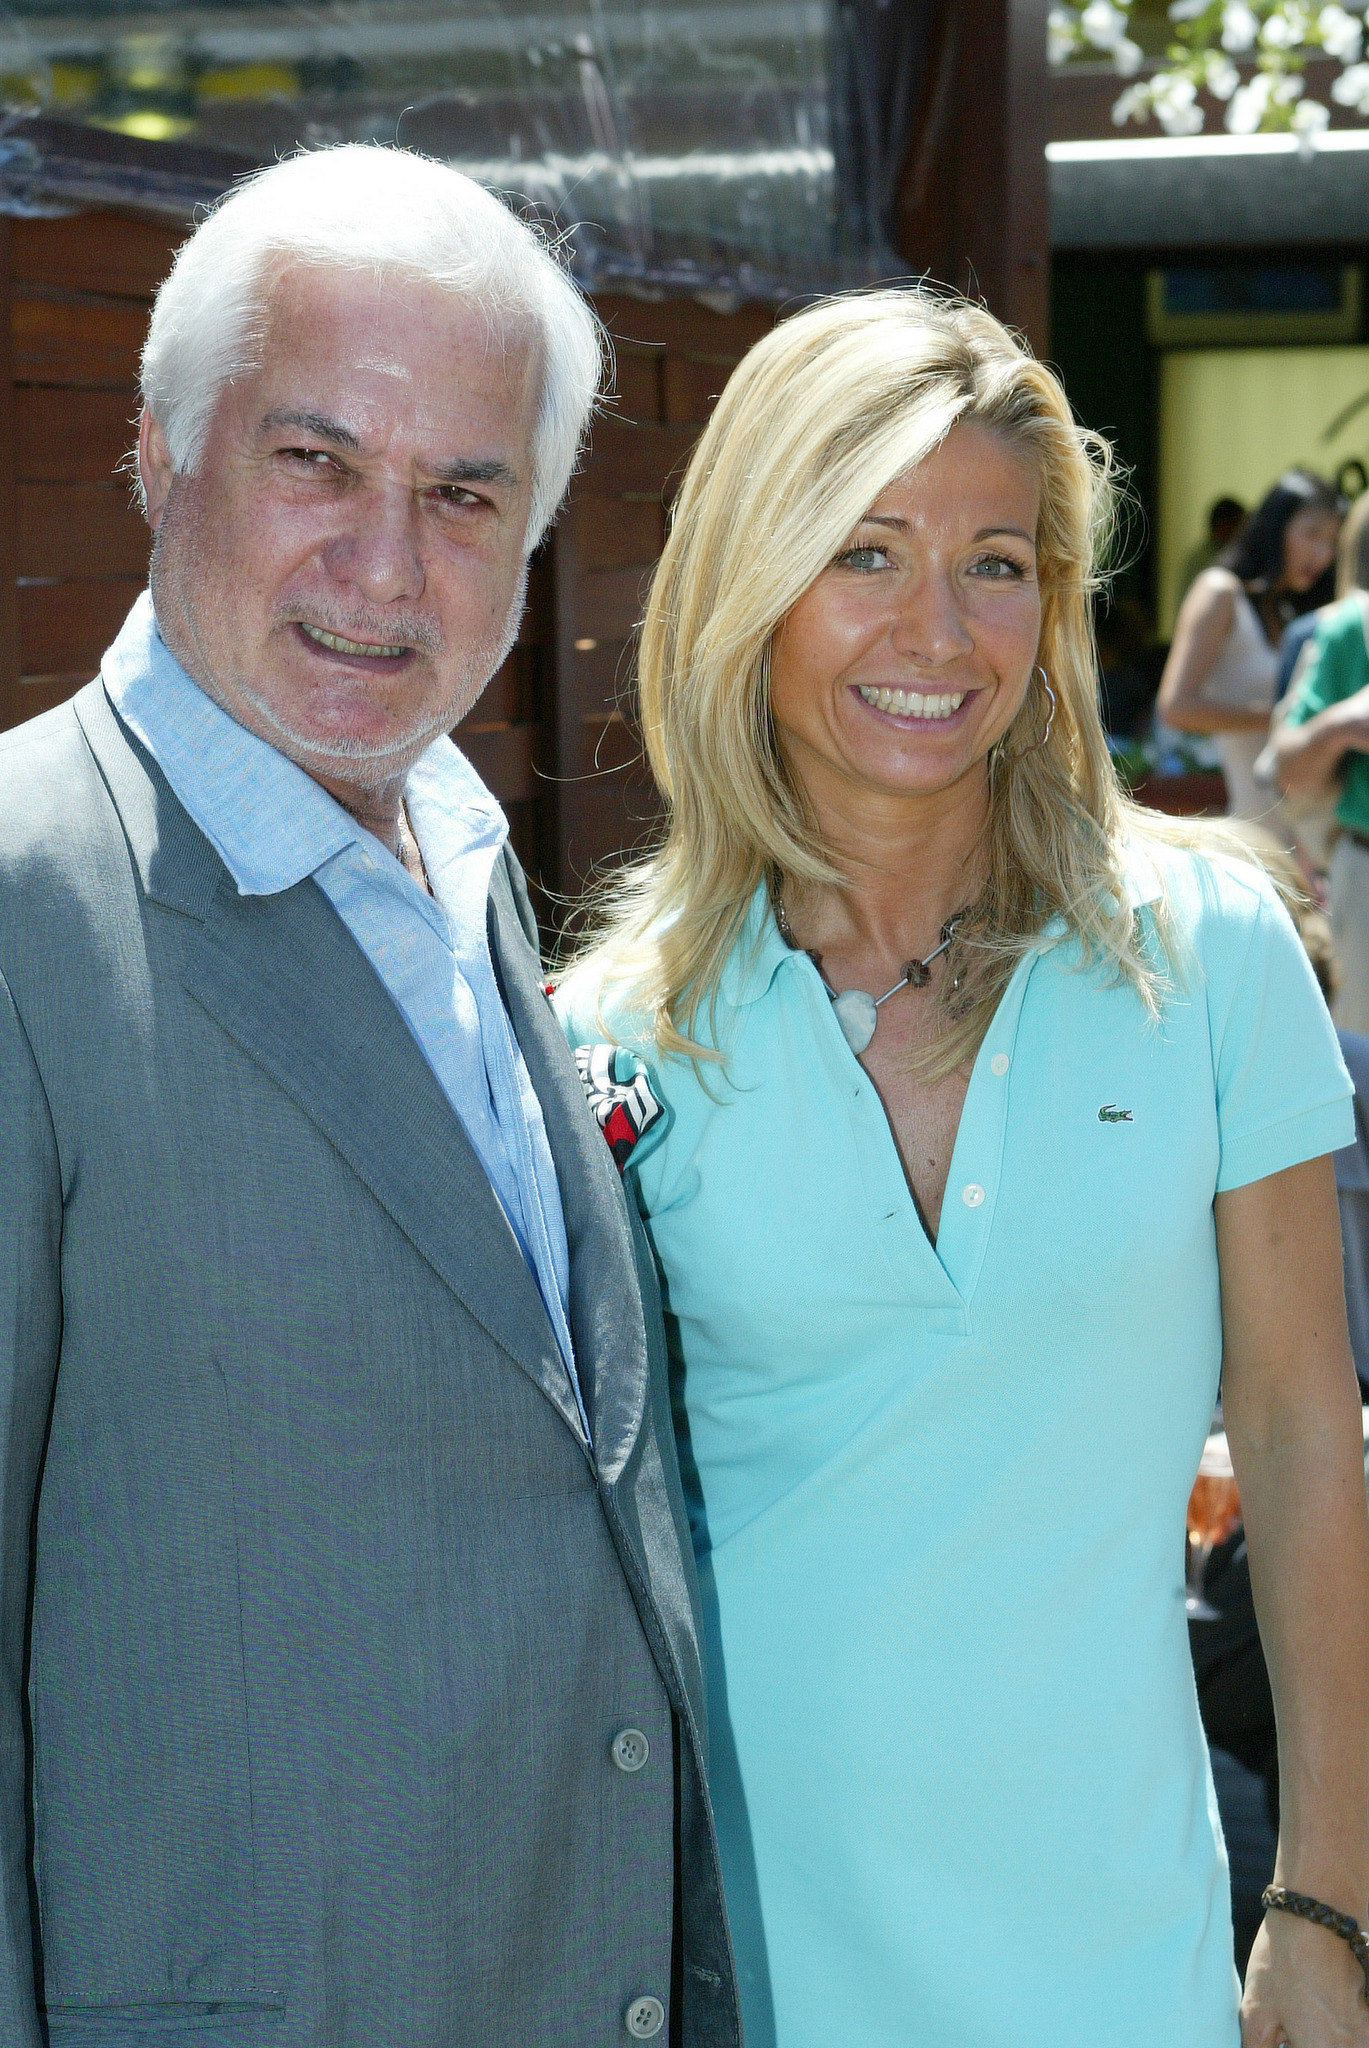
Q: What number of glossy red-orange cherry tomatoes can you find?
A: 0